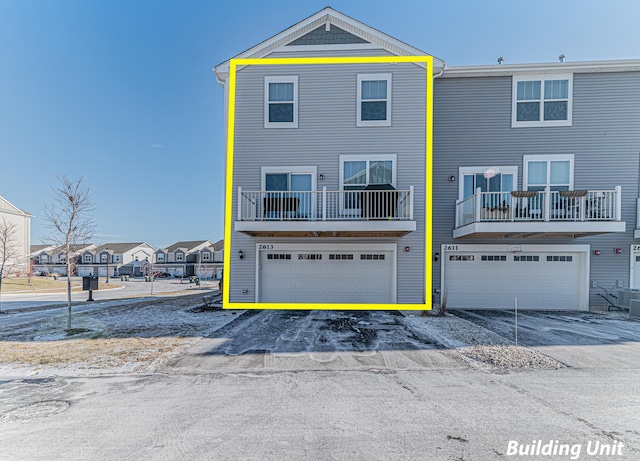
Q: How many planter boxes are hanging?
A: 2